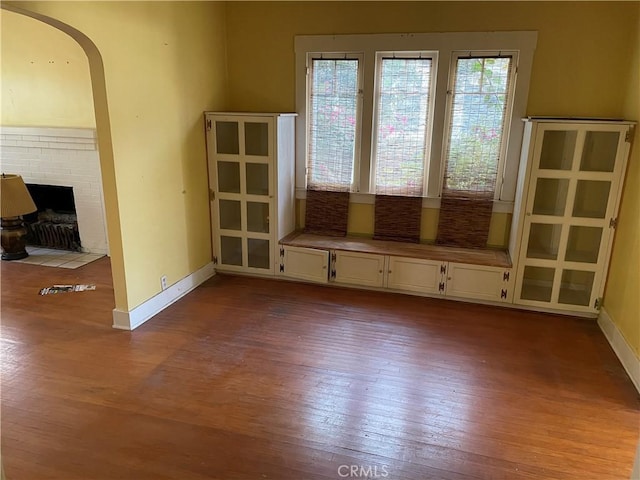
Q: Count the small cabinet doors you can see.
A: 4